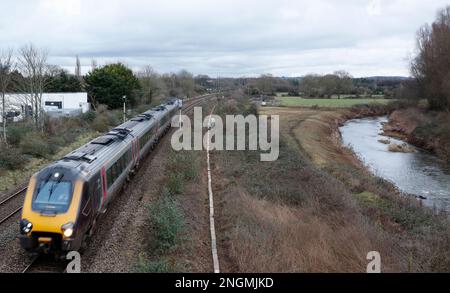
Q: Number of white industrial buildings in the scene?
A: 1